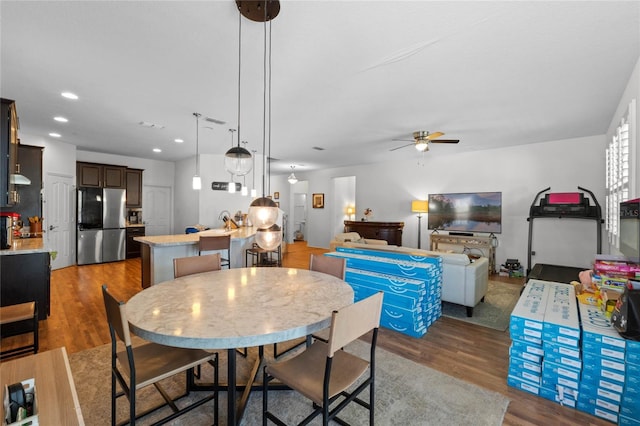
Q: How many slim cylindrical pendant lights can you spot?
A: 4